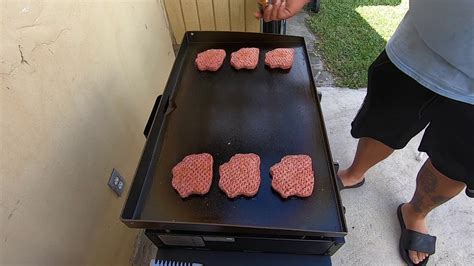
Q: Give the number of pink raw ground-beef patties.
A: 6